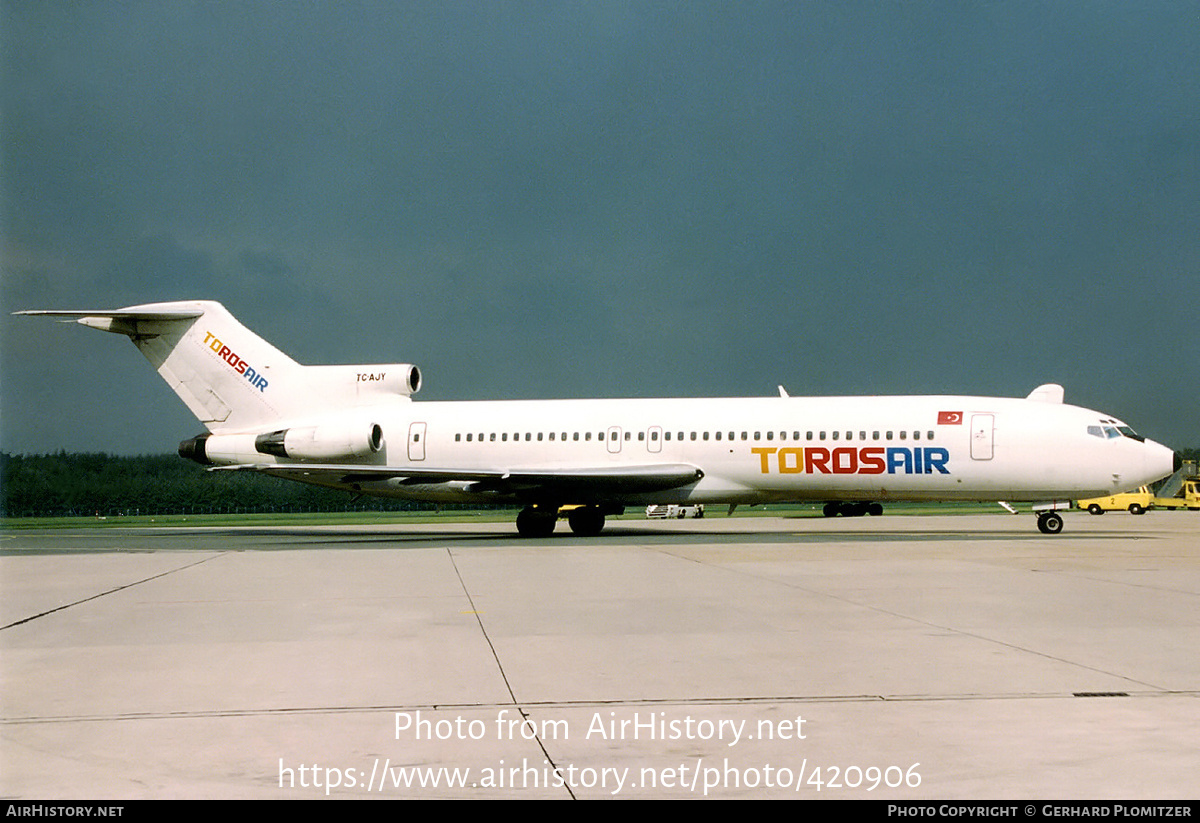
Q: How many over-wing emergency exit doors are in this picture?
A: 2